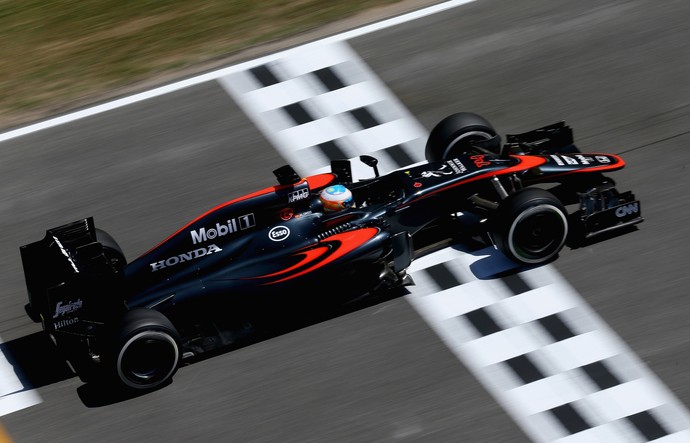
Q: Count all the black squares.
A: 14